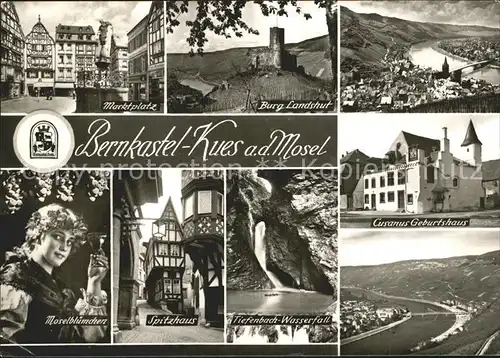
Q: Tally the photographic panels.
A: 8